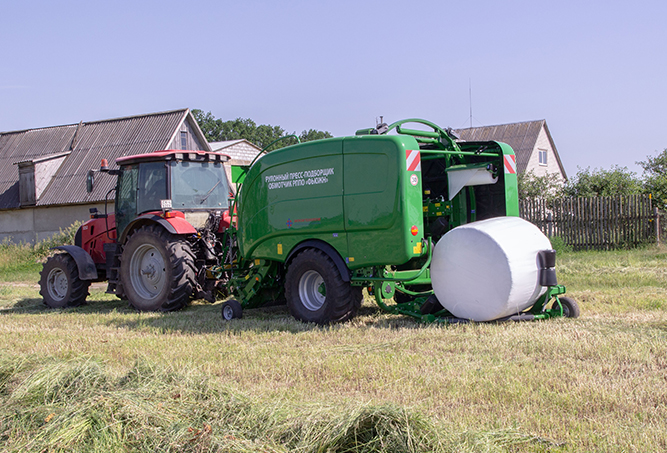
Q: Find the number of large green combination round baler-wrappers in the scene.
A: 1